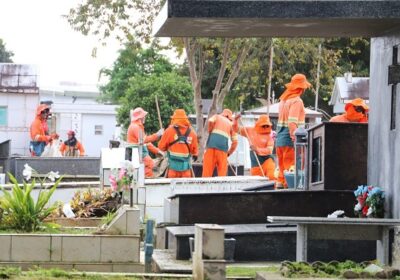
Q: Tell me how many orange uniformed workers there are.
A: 8